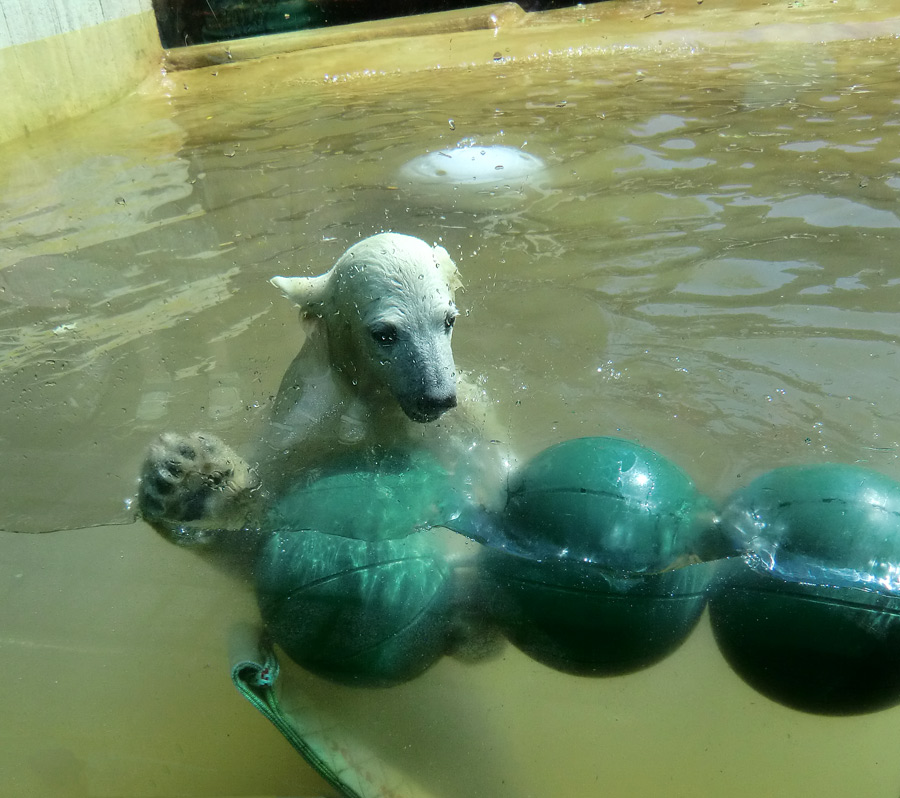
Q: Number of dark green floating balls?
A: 3